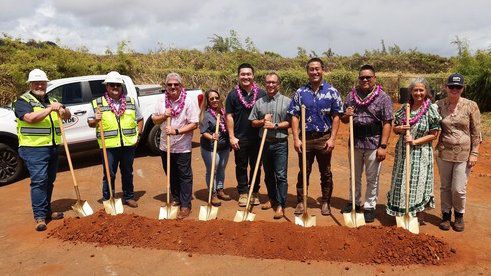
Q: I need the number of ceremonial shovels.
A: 8